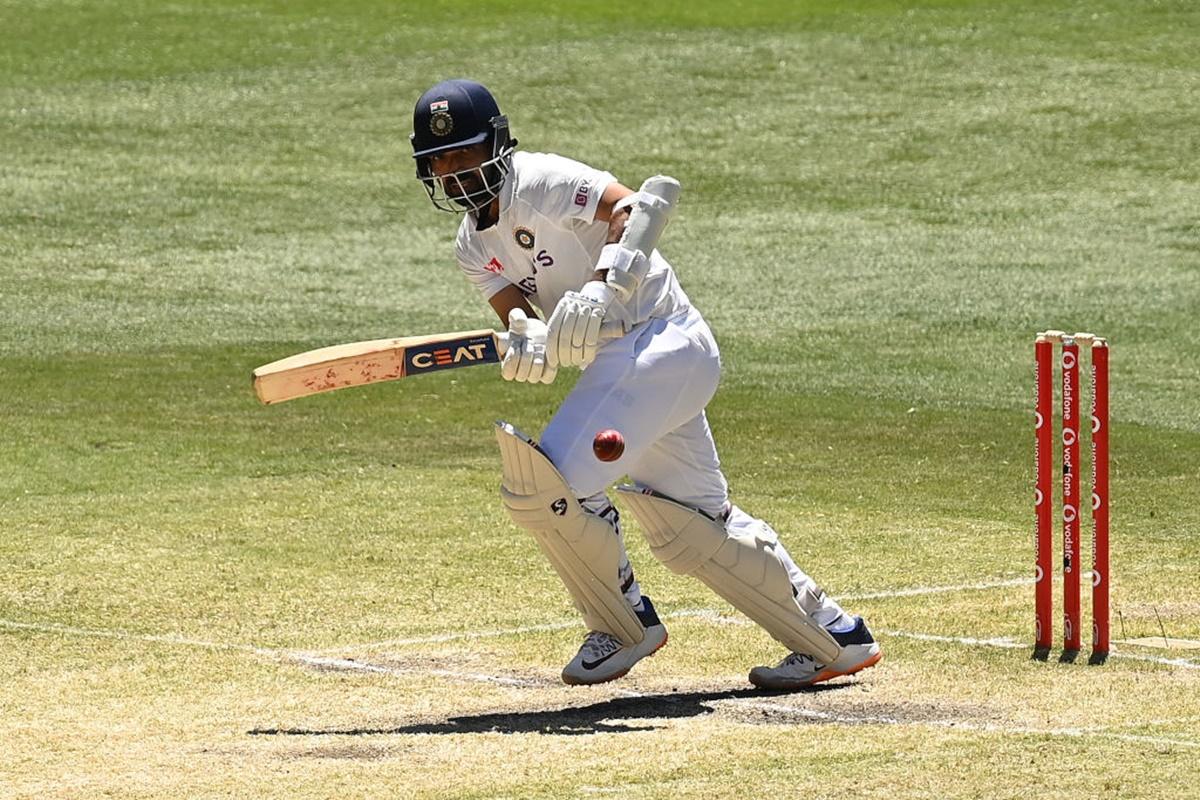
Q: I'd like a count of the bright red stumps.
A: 3